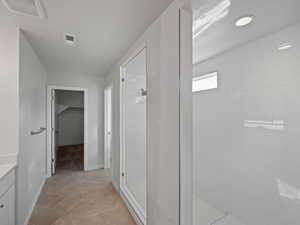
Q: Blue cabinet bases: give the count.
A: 0